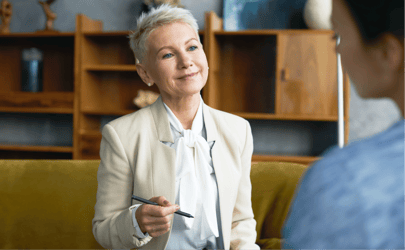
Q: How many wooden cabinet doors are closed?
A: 1